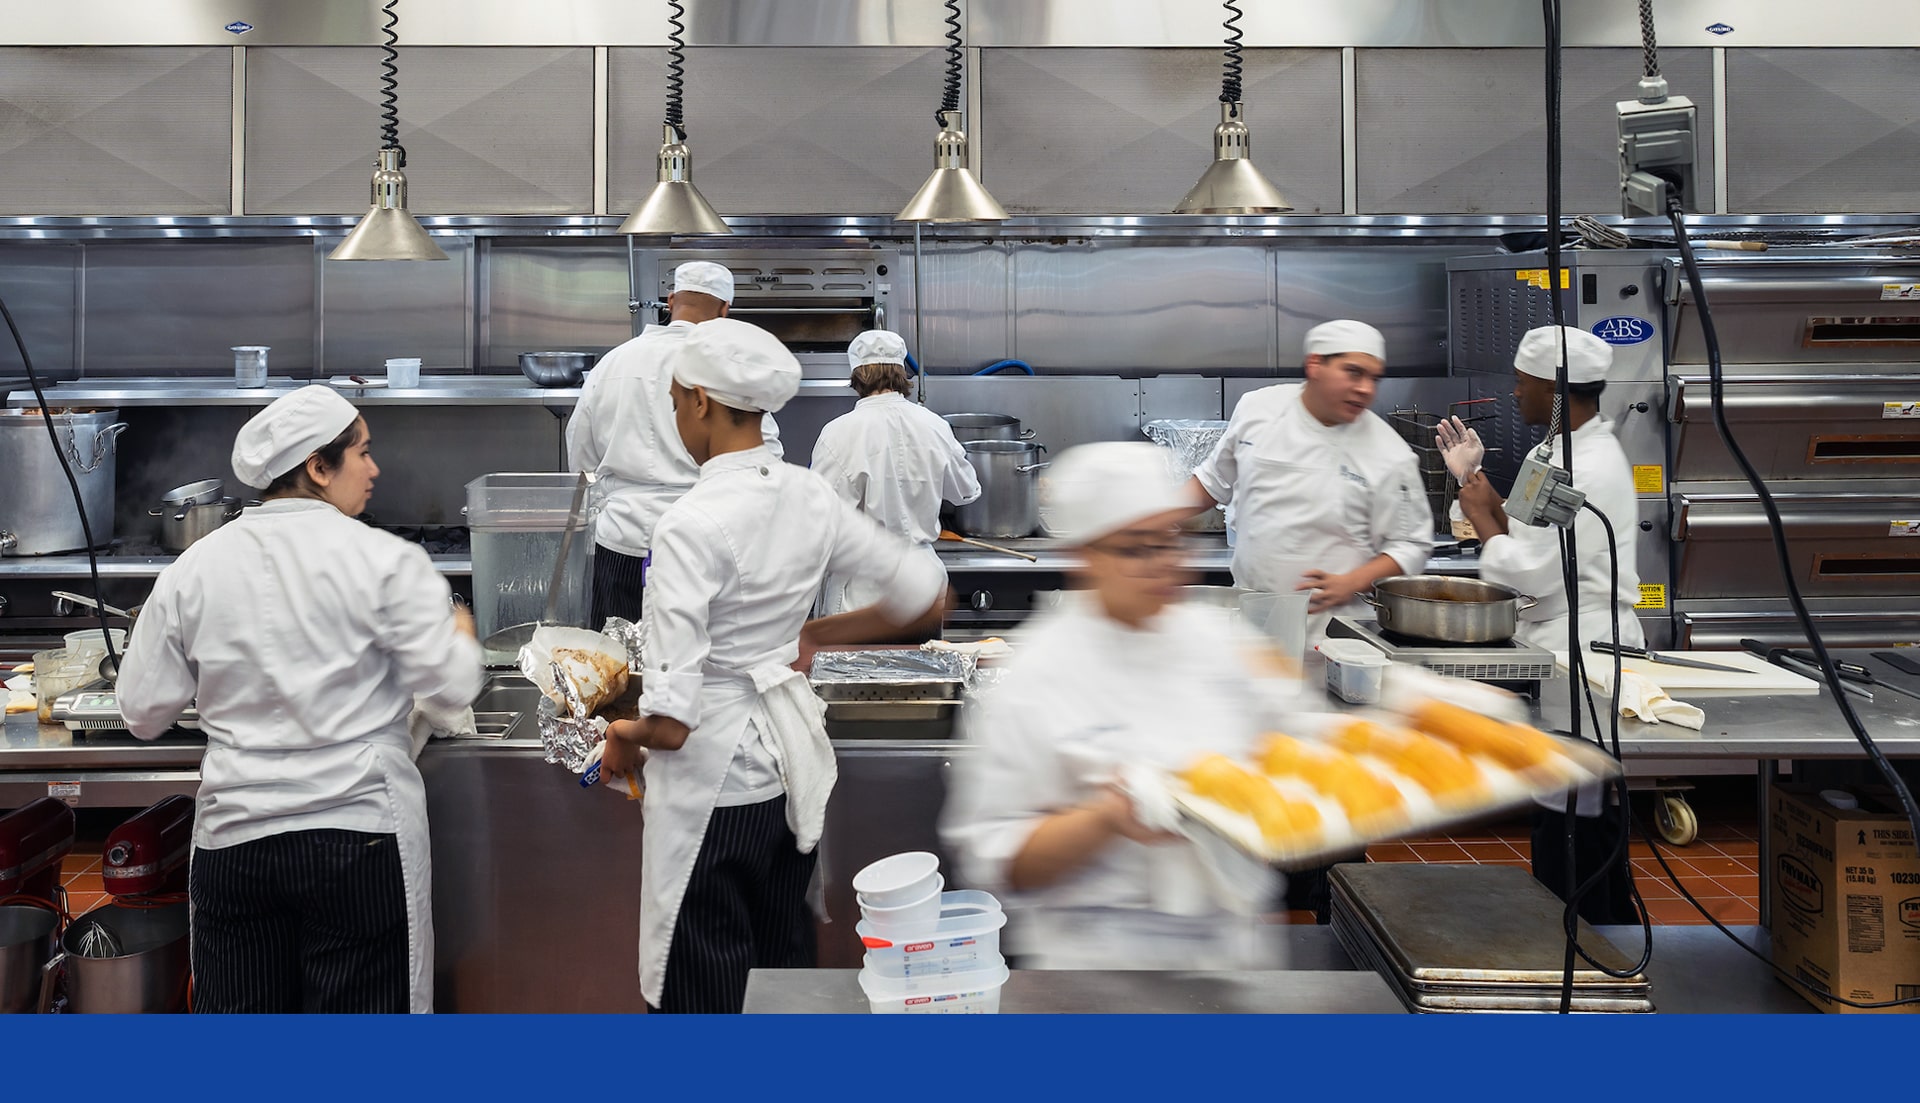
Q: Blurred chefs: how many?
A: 1